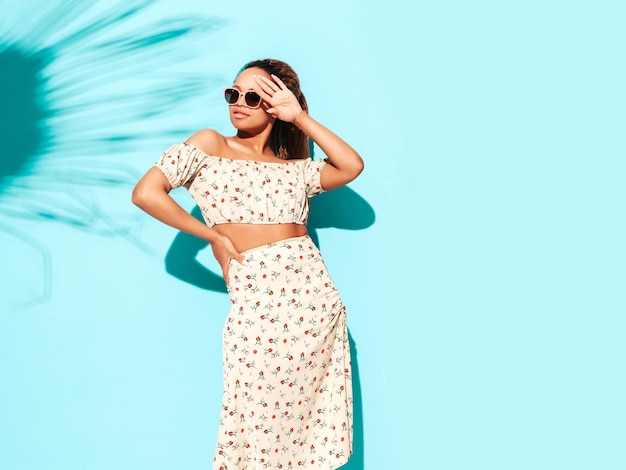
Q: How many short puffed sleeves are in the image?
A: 2